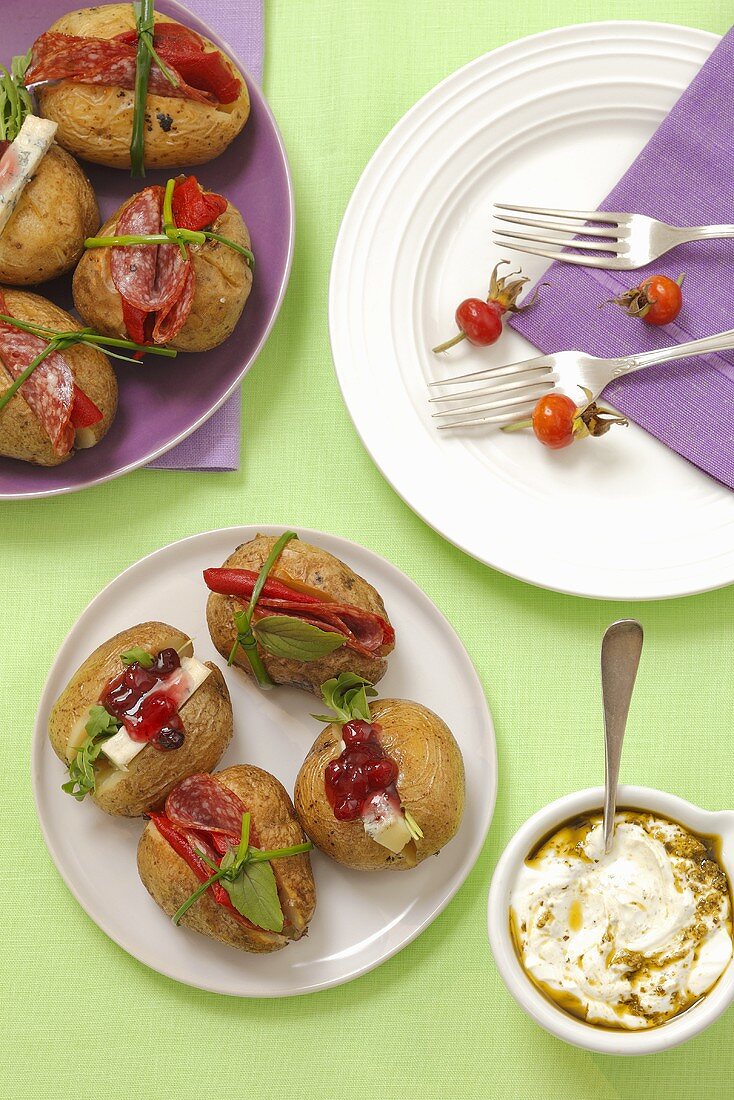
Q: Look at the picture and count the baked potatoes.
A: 8